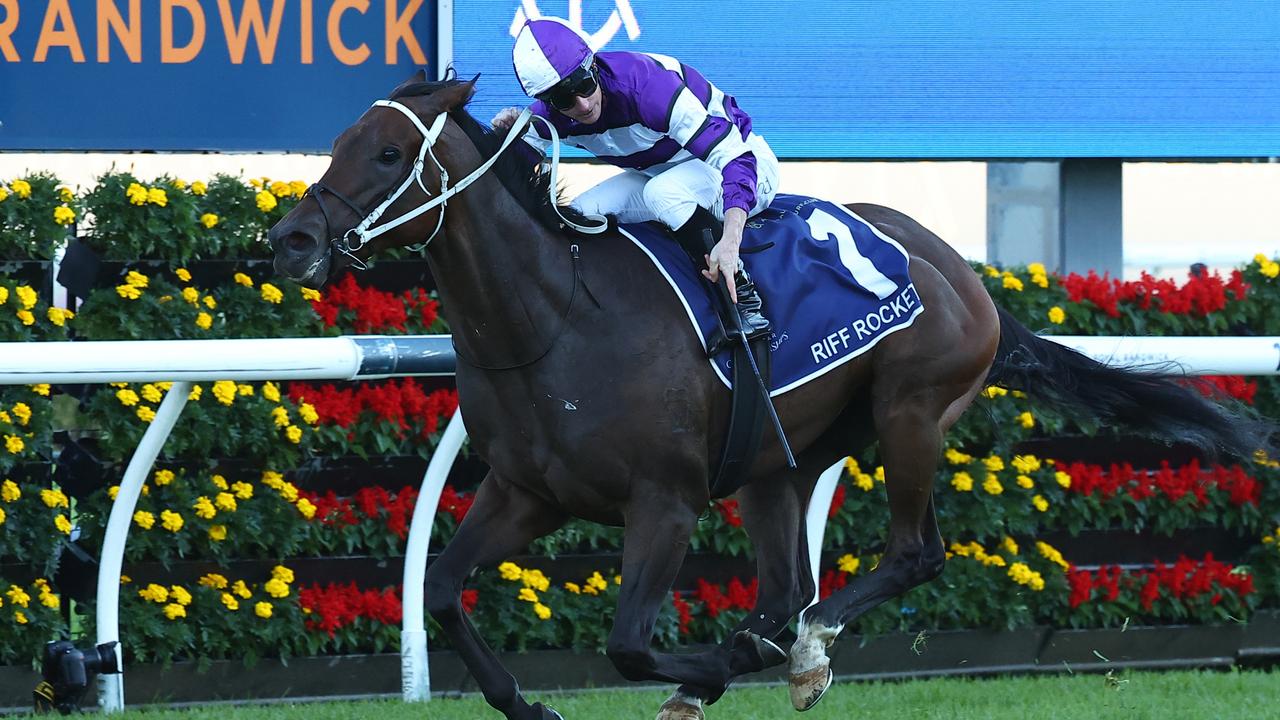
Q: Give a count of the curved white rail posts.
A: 3